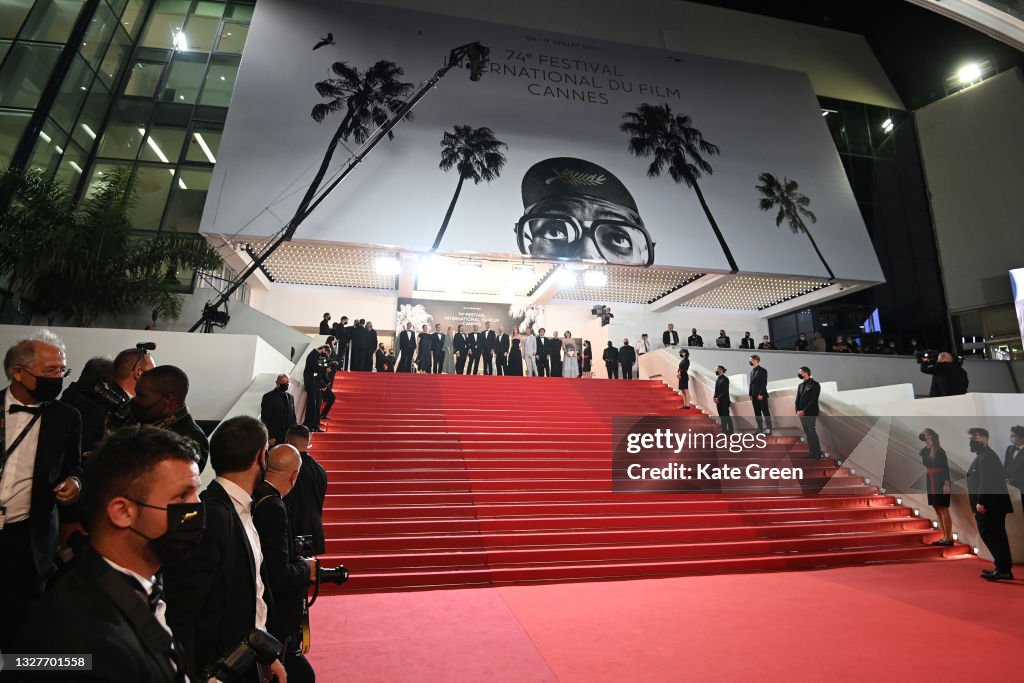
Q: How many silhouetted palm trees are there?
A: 4